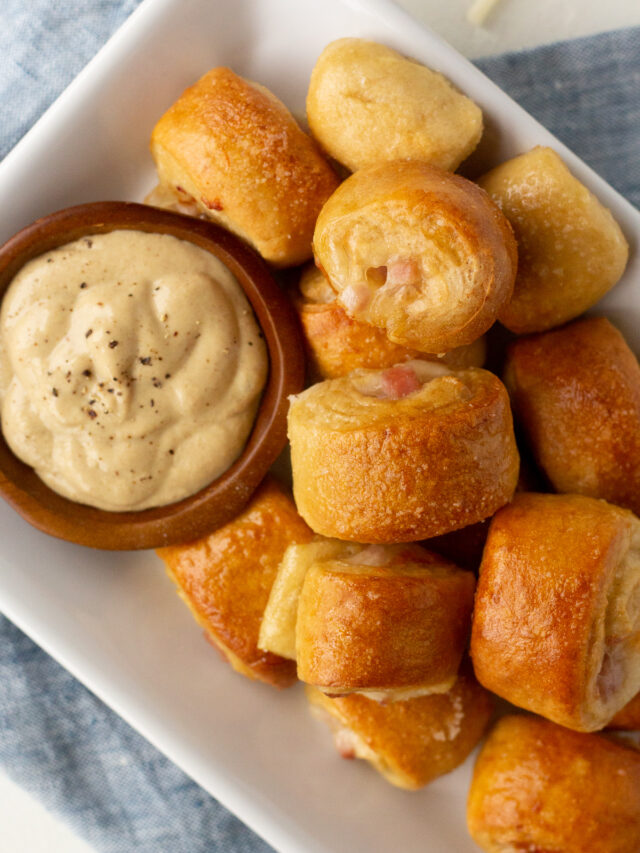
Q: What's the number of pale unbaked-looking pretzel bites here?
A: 2